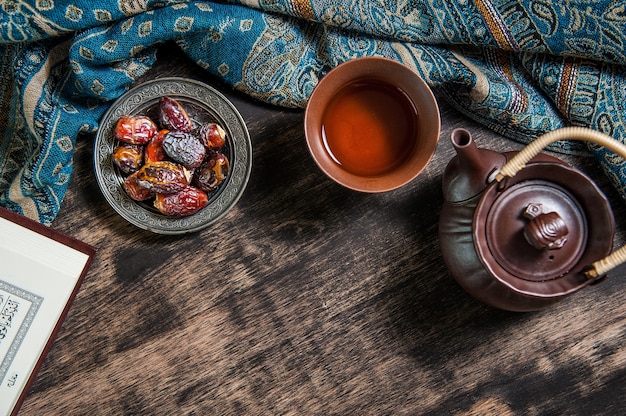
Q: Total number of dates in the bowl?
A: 10